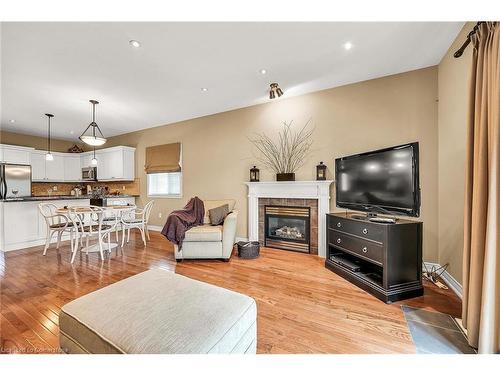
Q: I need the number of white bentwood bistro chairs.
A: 4